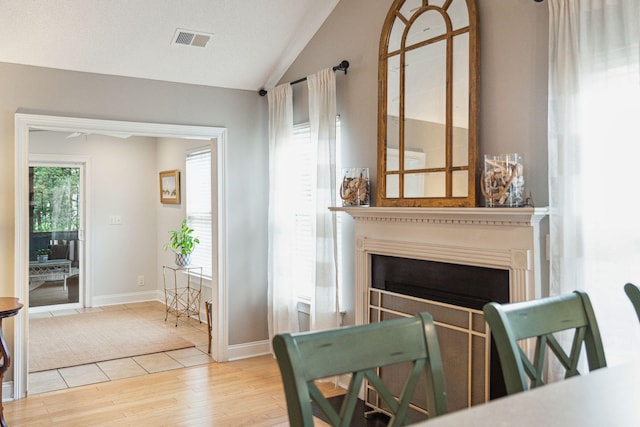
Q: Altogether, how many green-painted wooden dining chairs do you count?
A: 3